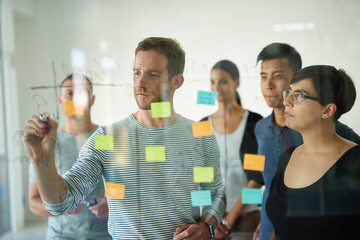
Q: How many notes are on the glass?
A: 11